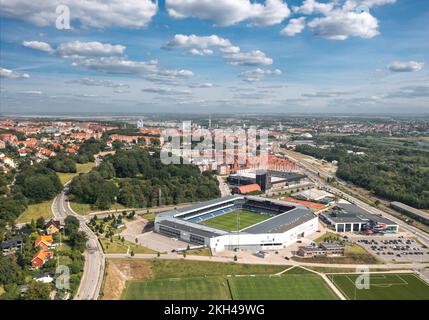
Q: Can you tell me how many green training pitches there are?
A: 3